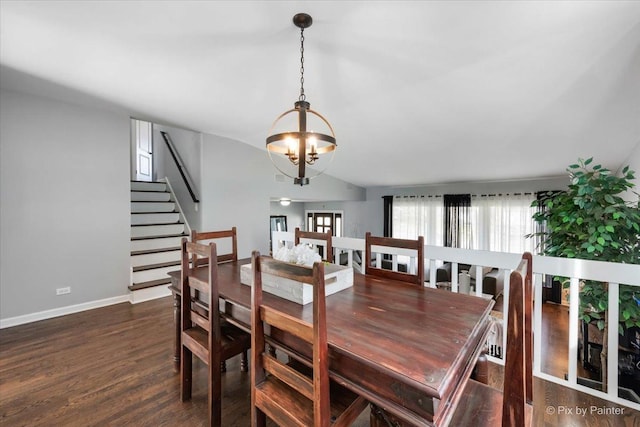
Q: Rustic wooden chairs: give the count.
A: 6